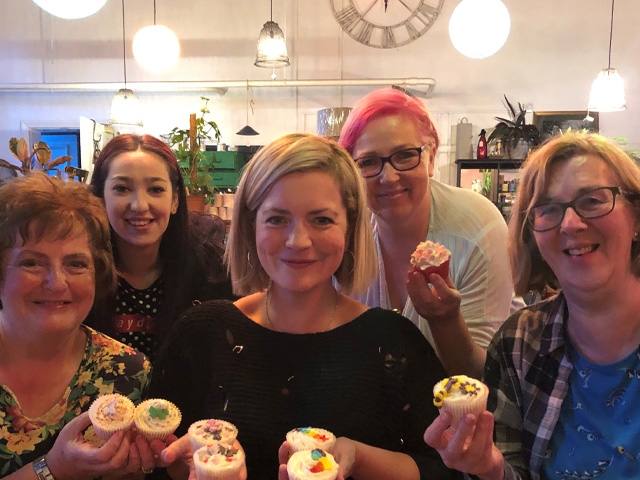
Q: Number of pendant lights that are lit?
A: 6